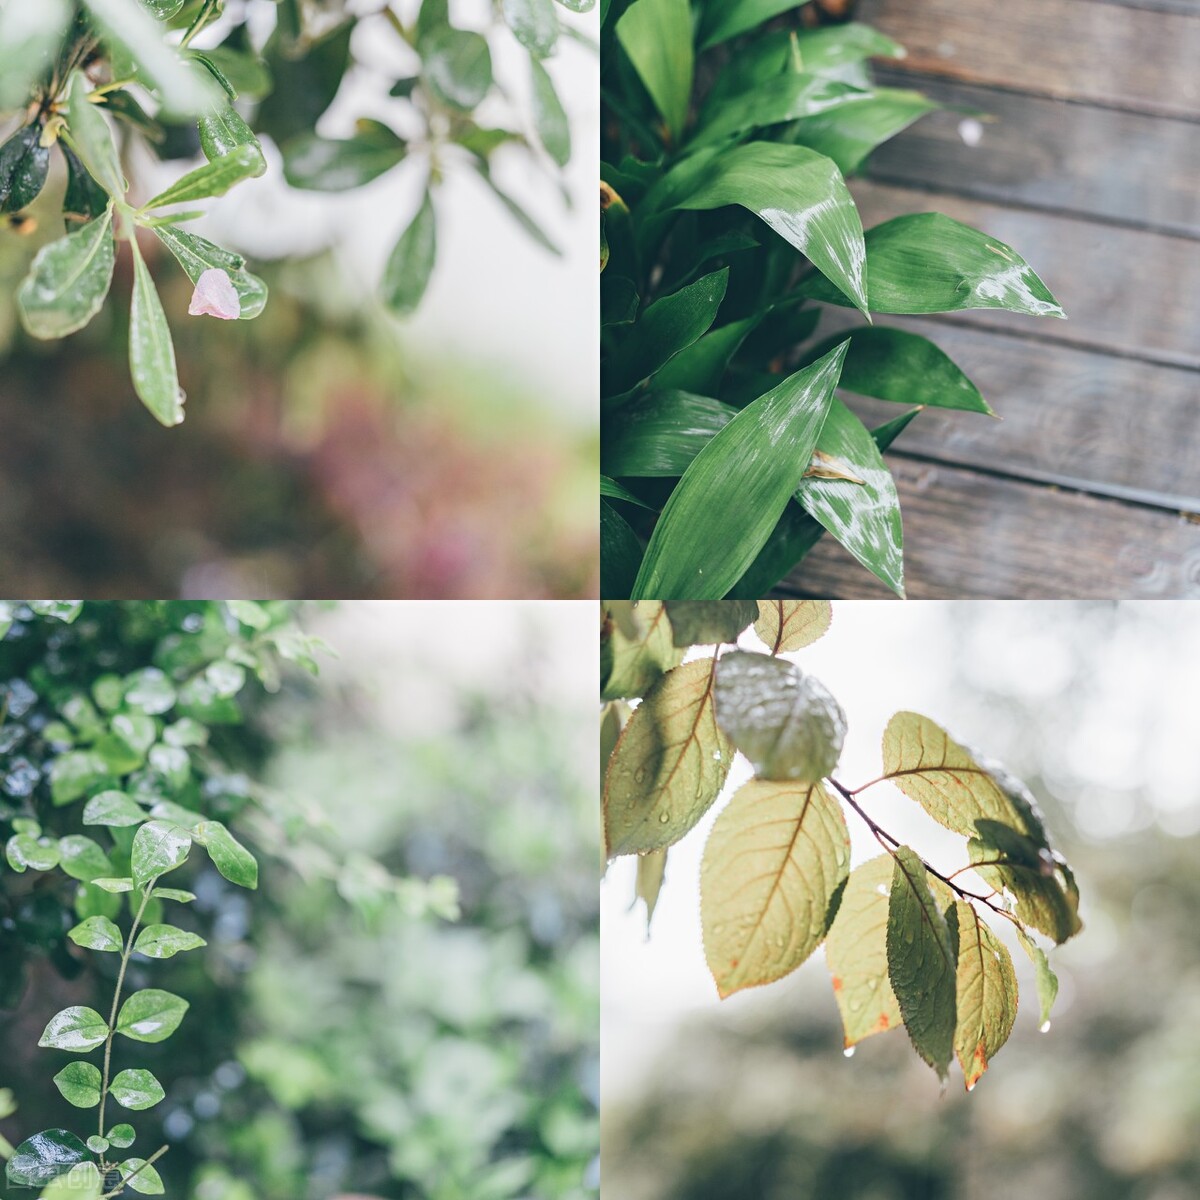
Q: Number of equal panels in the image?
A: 4